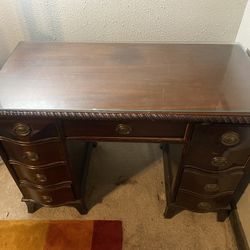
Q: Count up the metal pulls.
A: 9